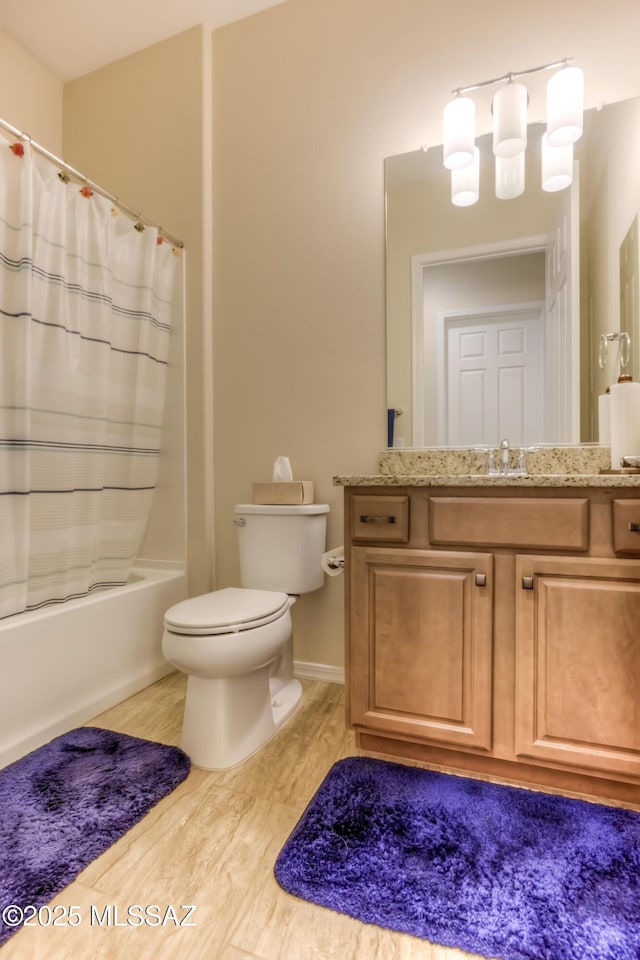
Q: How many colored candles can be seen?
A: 0